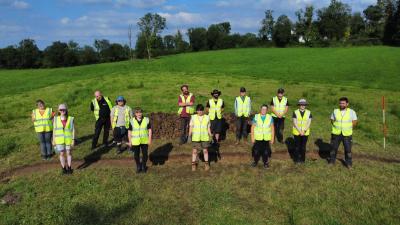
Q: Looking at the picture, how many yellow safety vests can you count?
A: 13